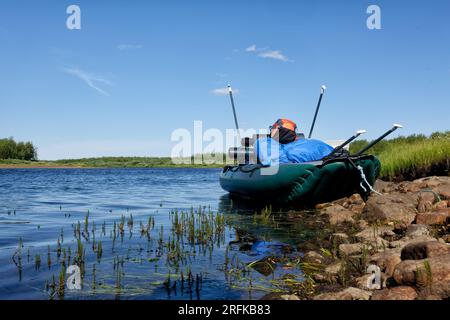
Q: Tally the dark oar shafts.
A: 4